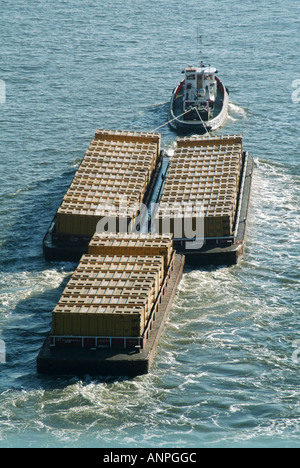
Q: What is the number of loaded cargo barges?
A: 3